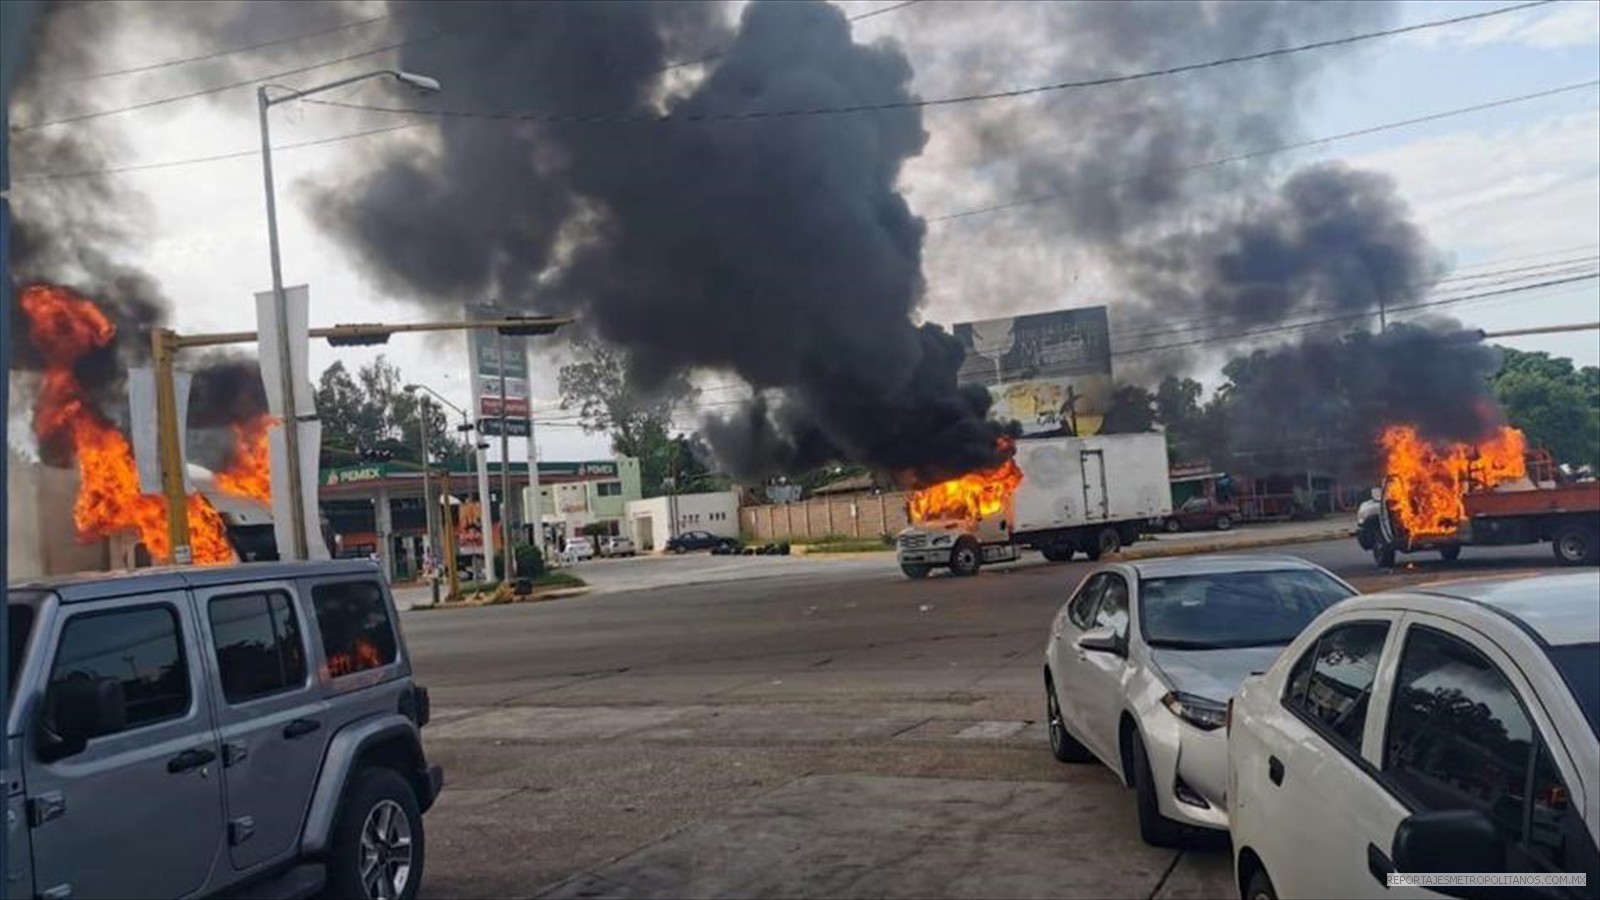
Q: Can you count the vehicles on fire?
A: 3